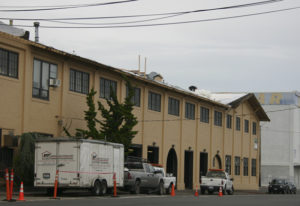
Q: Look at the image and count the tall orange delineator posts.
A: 4